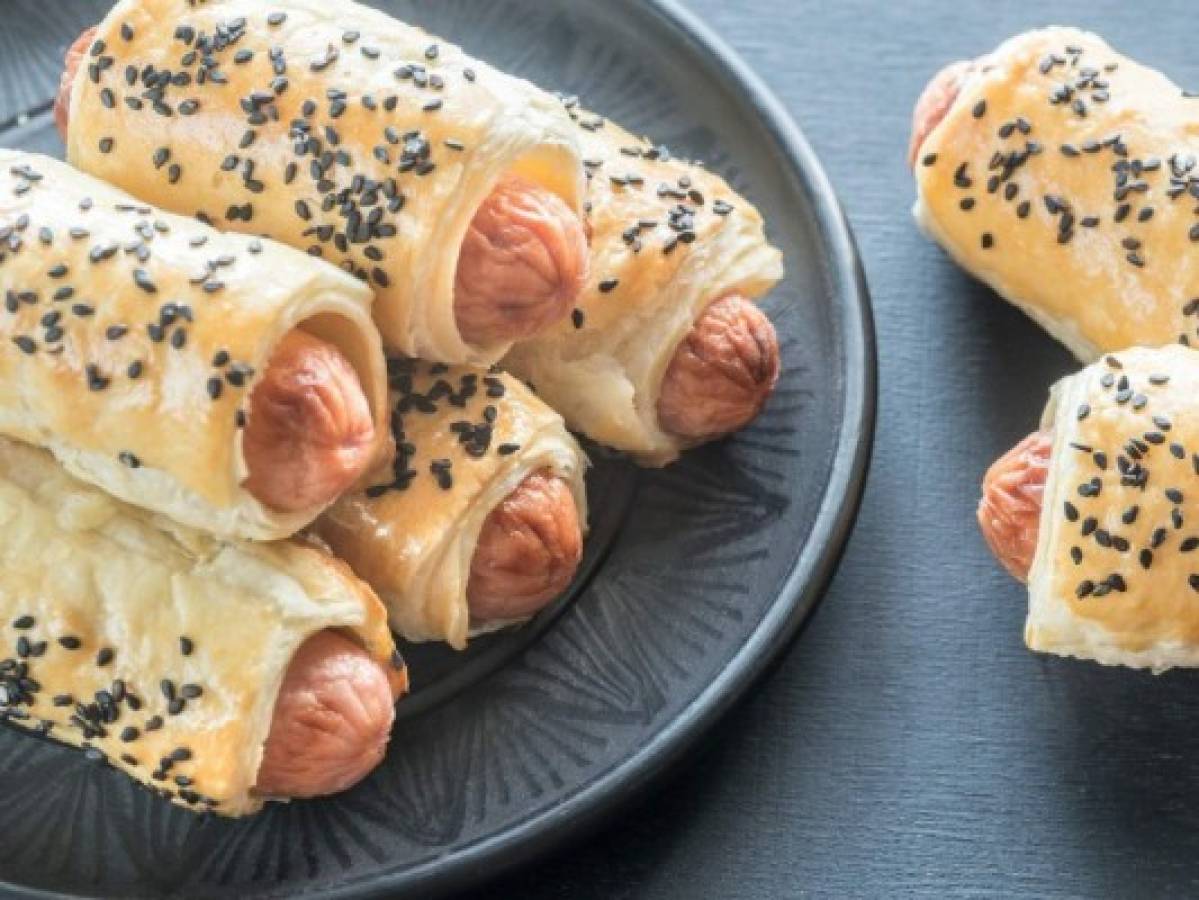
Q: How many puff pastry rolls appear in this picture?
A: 7